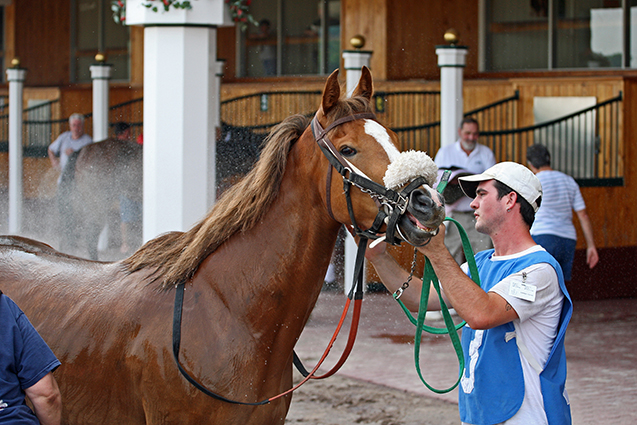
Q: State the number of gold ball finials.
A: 4